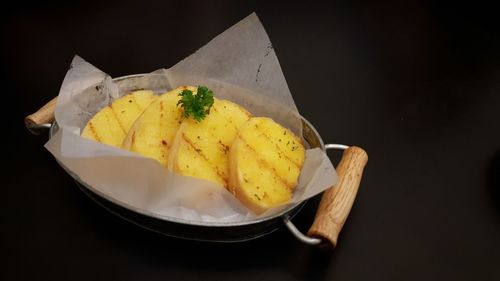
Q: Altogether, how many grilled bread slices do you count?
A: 4